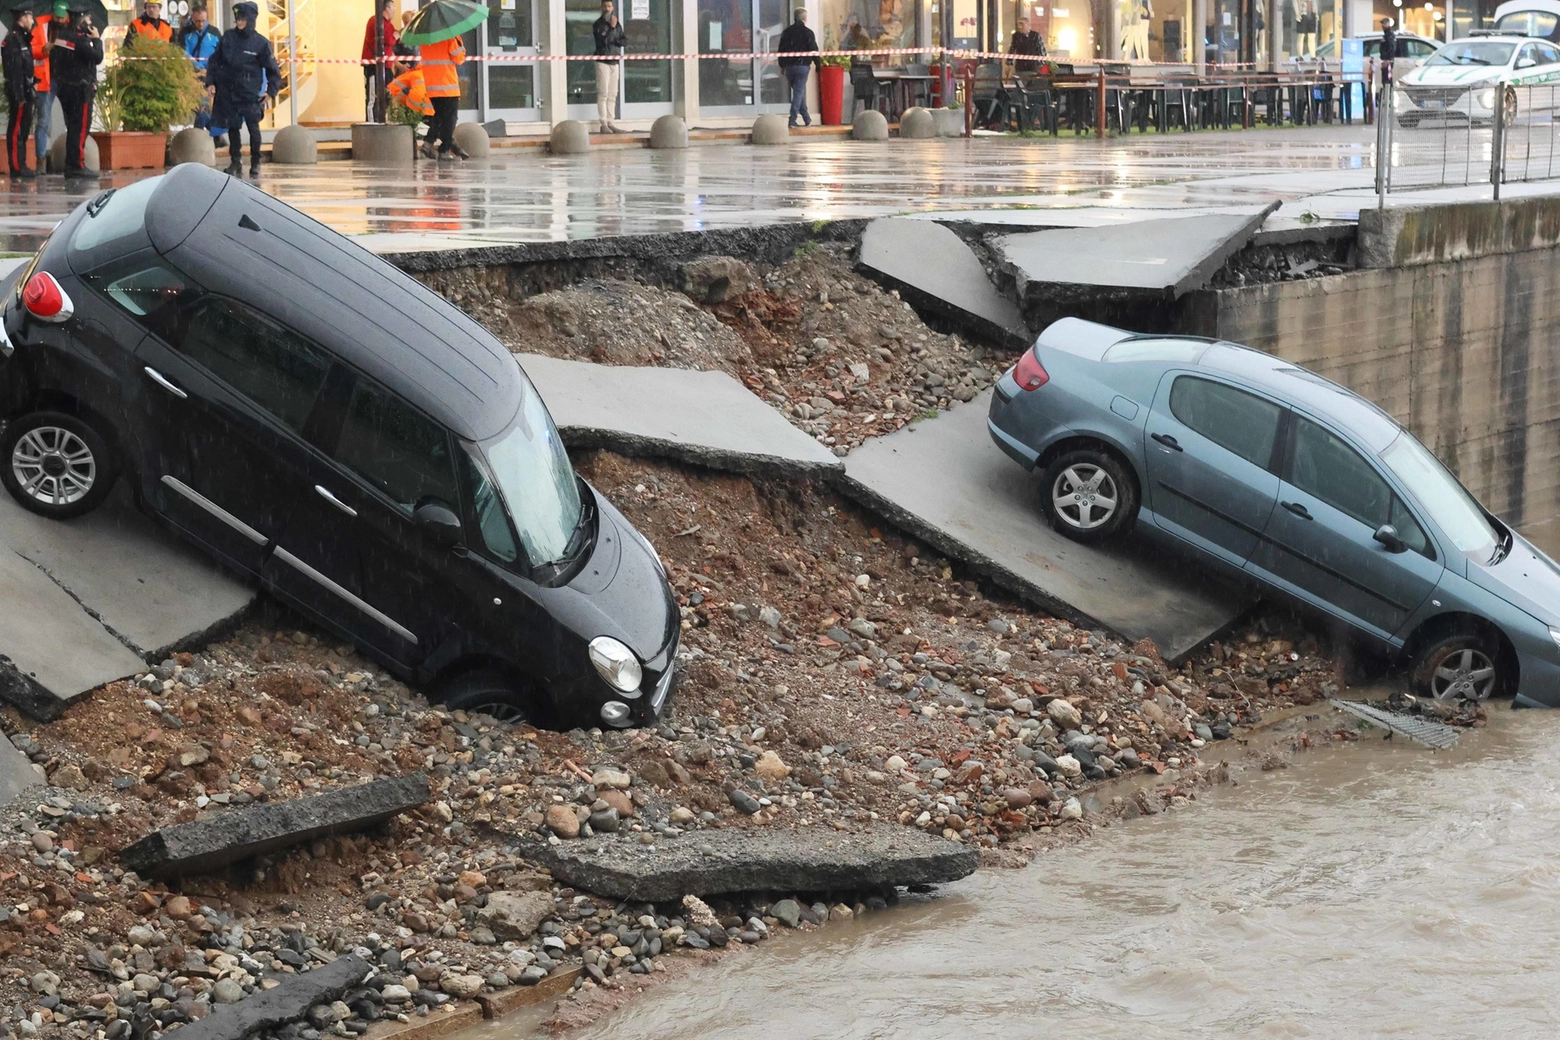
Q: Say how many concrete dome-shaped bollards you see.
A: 9